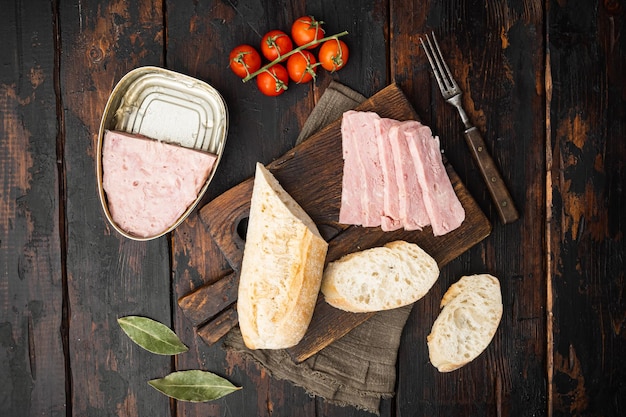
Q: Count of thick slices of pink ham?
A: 5